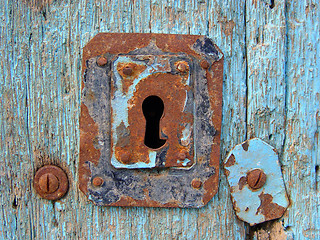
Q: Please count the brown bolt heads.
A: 10